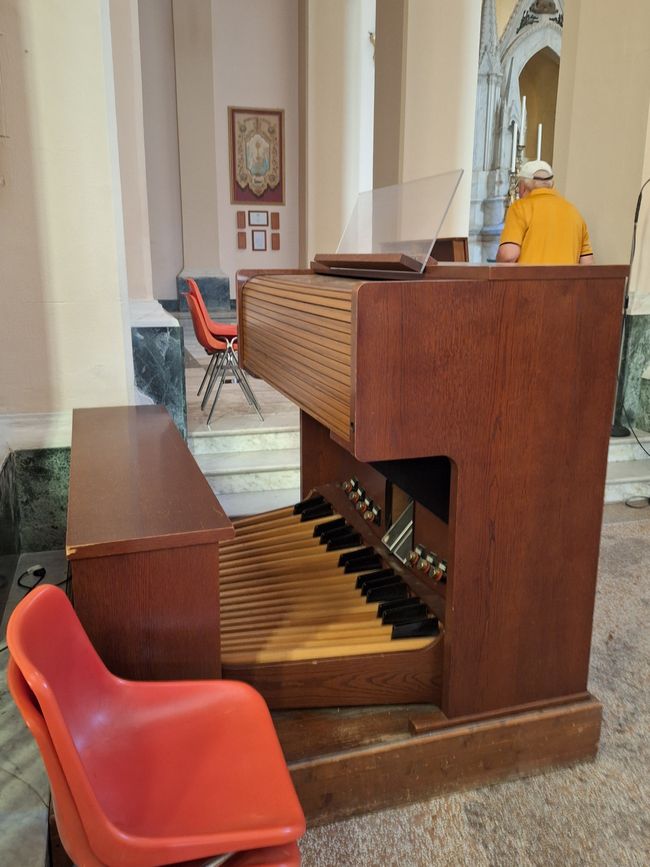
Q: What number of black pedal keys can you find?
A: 13